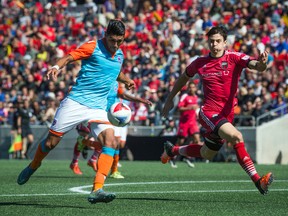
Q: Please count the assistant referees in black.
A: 1